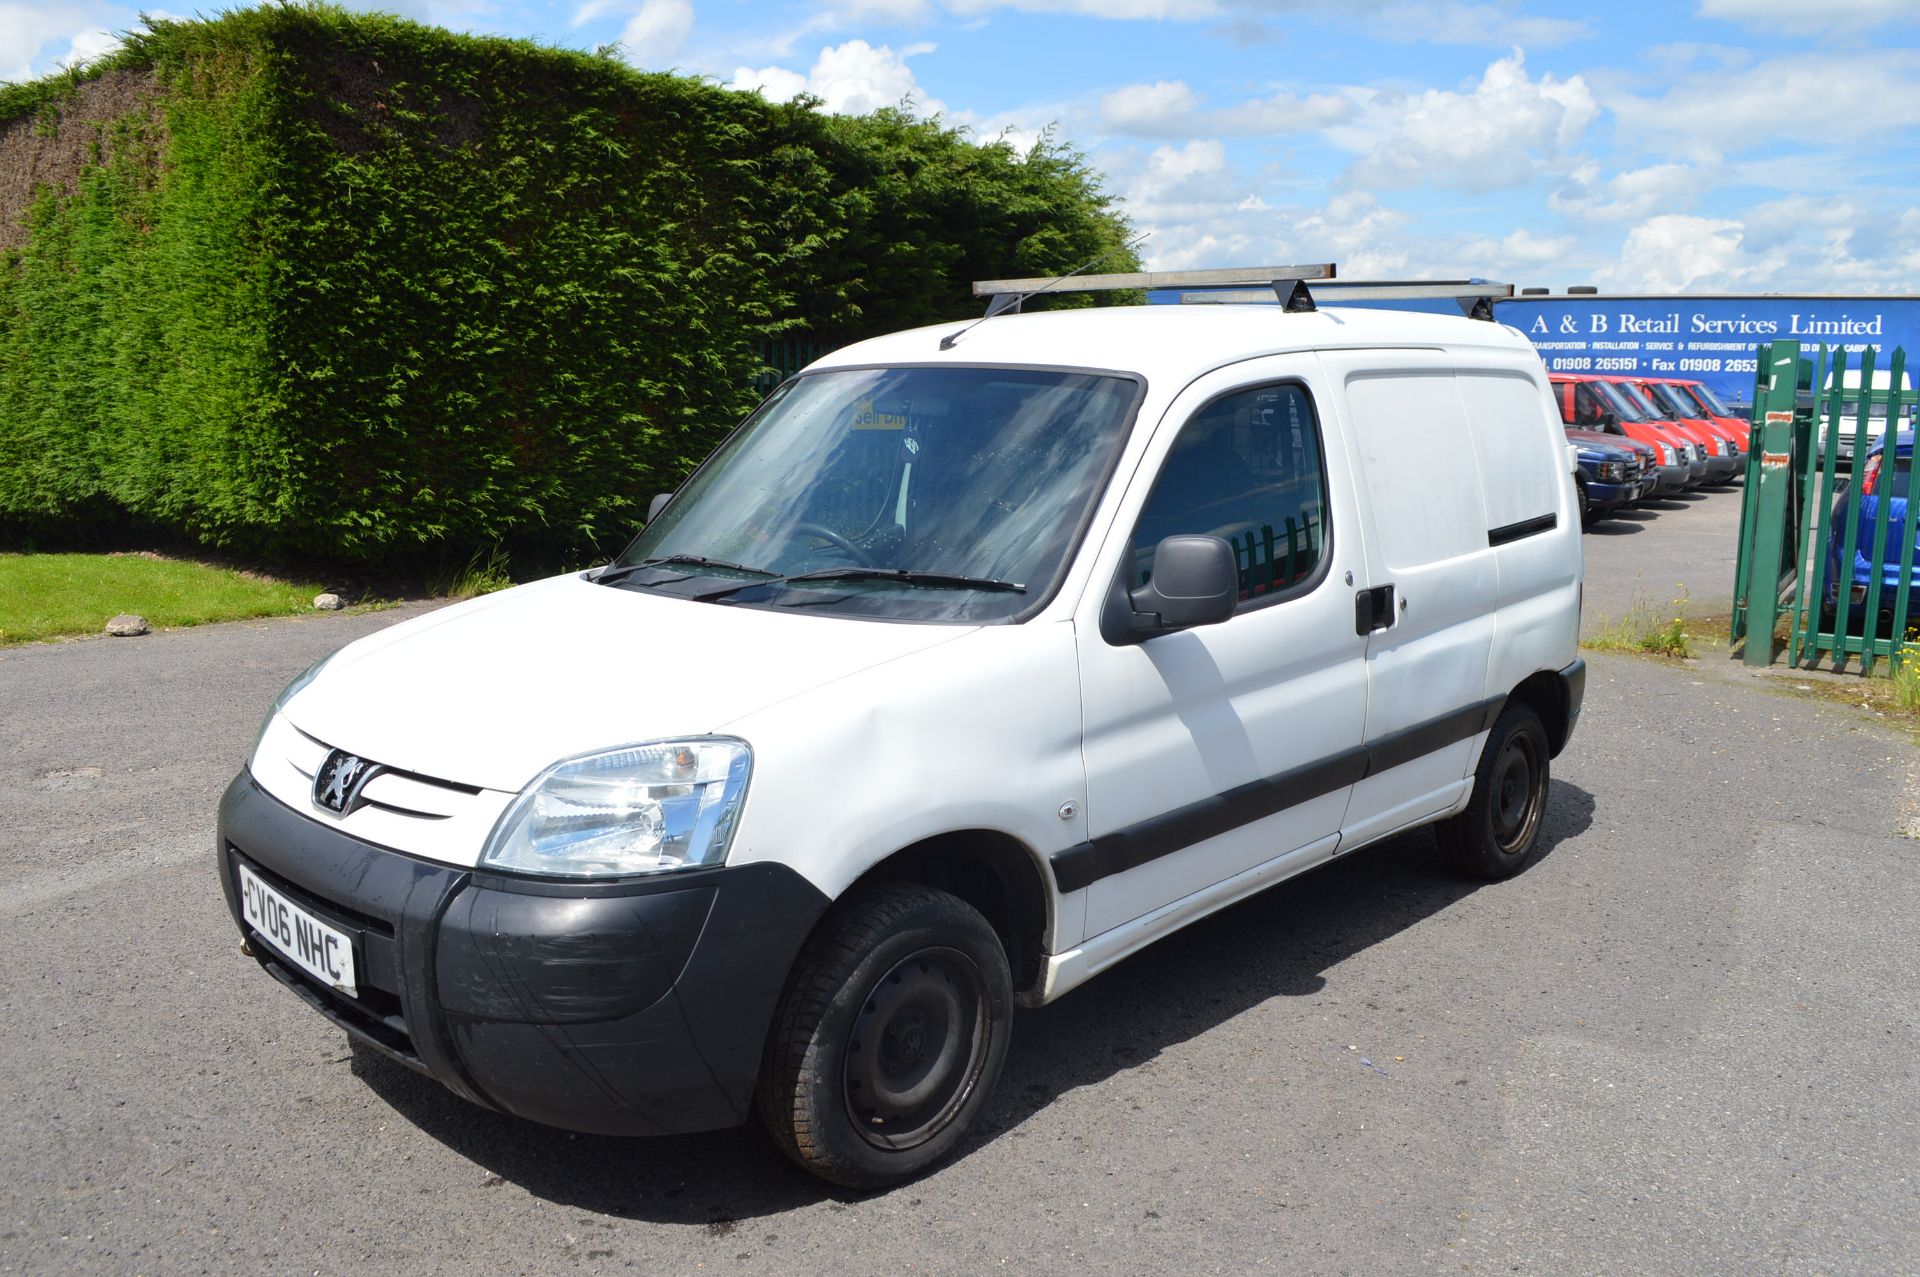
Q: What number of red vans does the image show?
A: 4